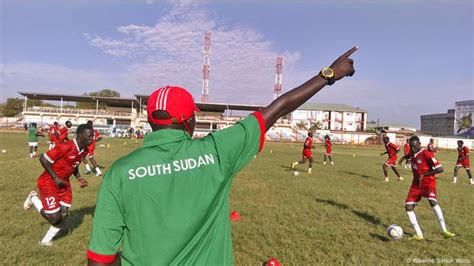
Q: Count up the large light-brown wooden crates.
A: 0